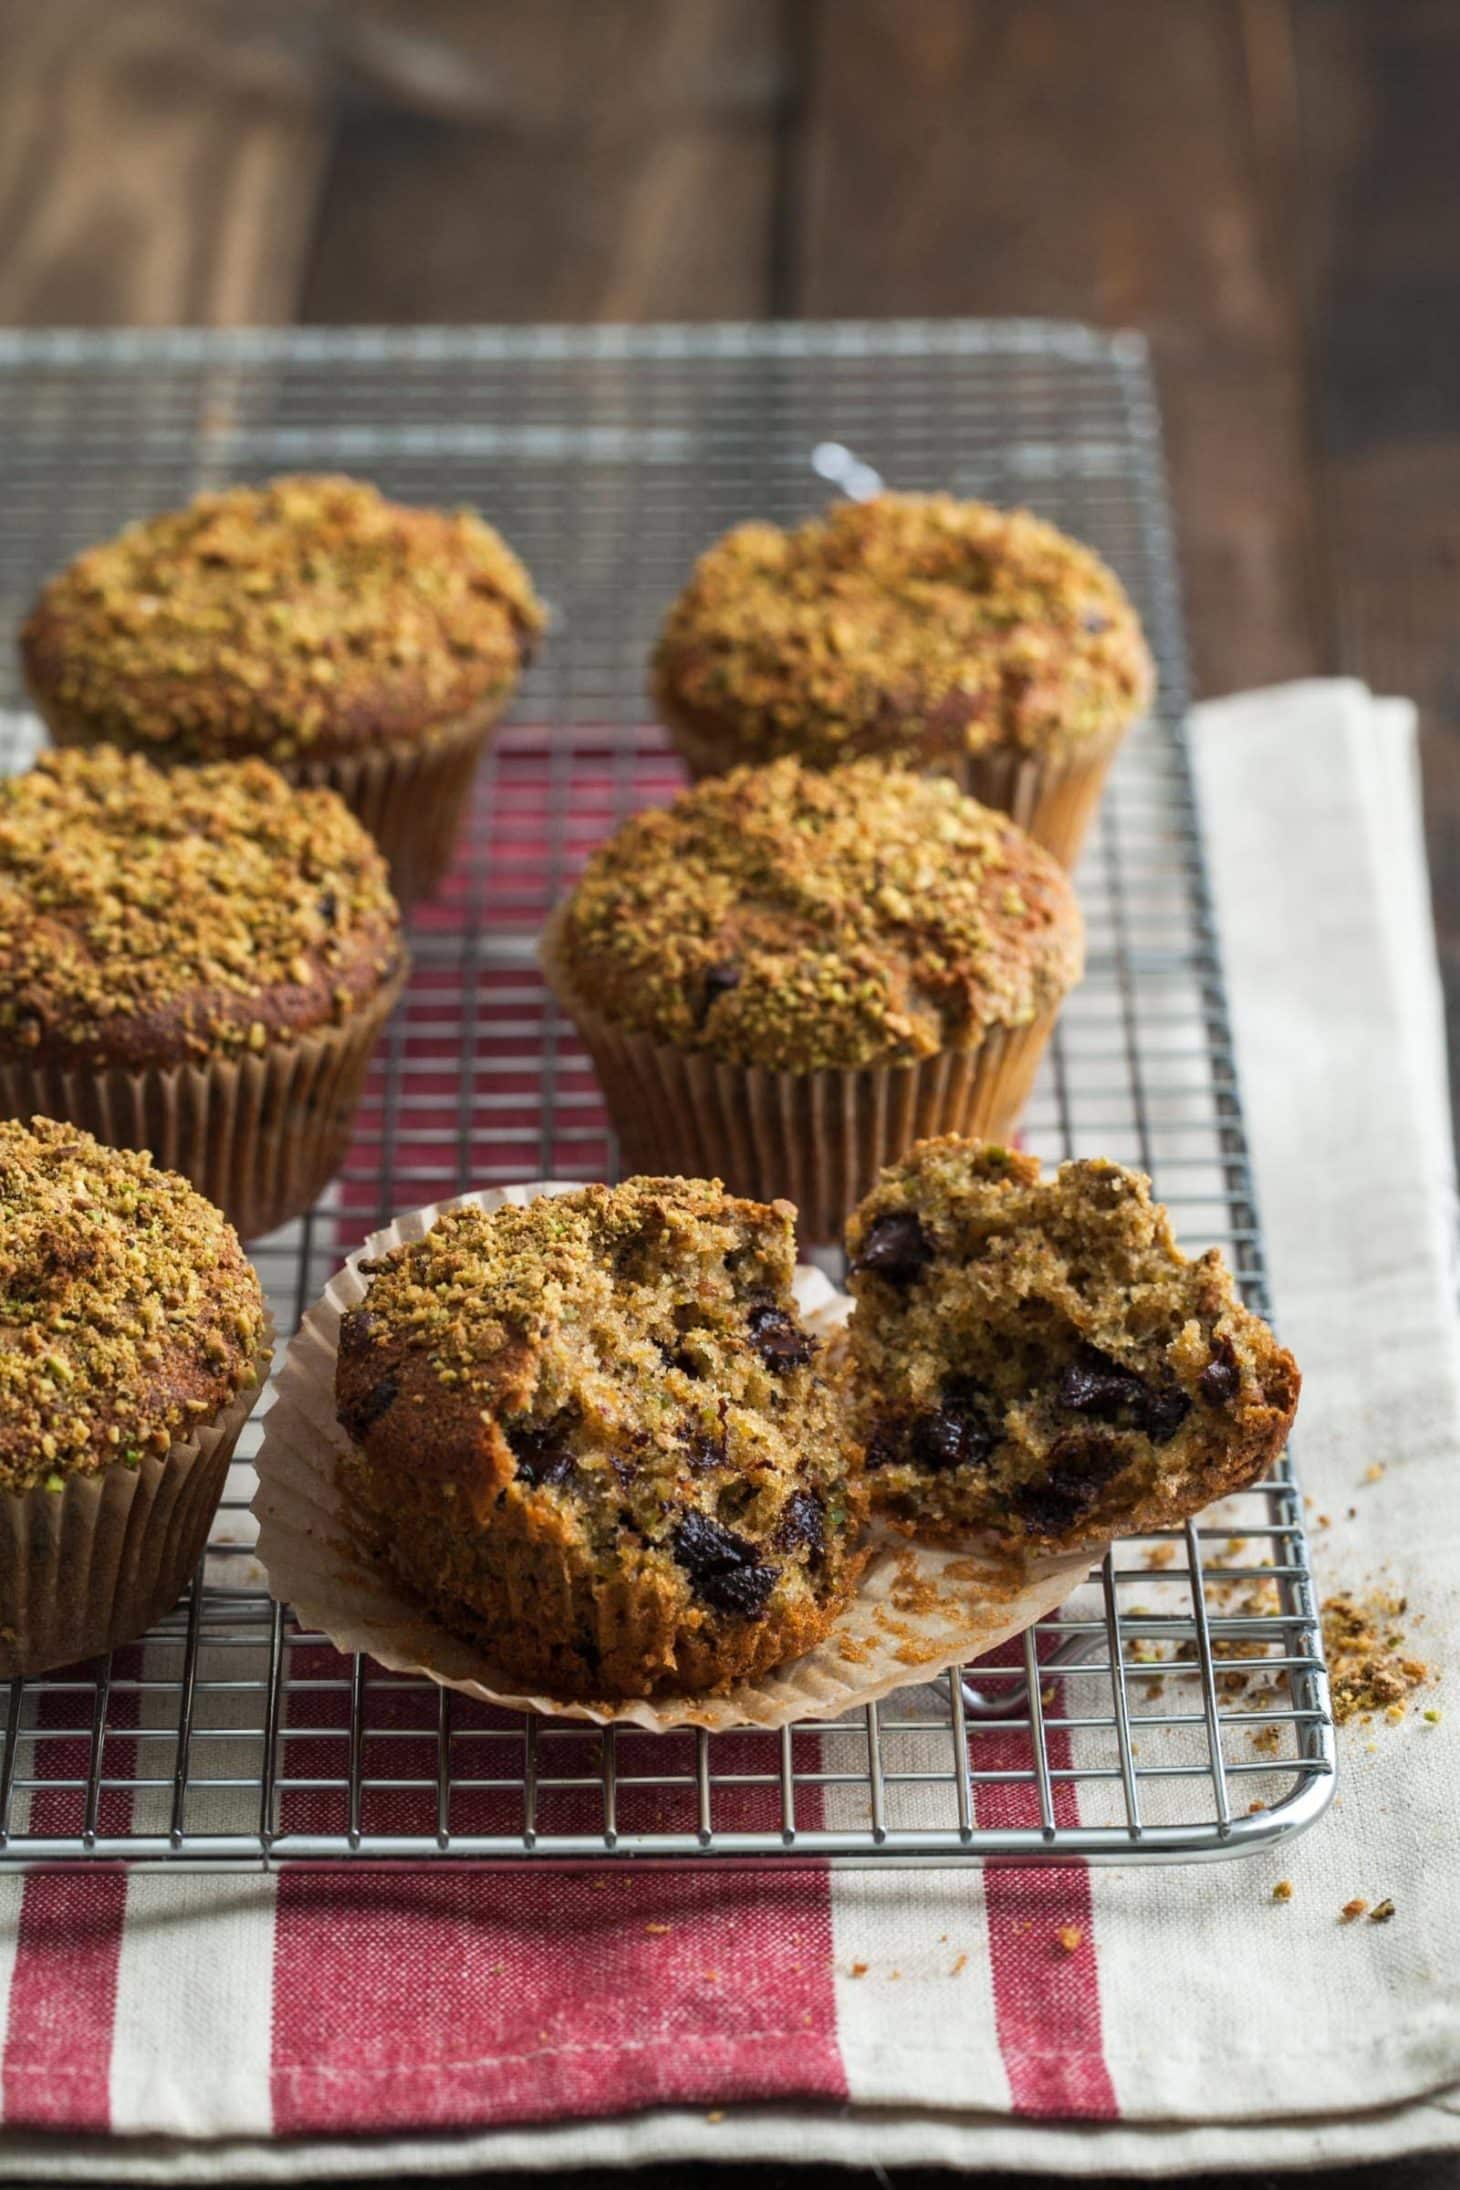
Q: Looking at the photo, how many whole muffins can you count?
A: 5